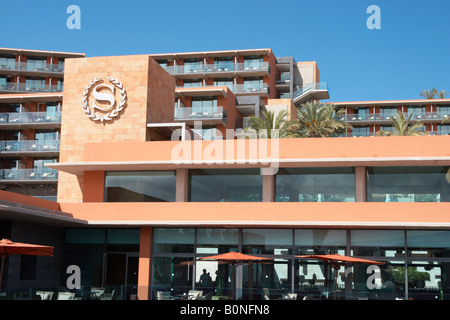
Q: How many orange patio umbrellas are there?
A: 3